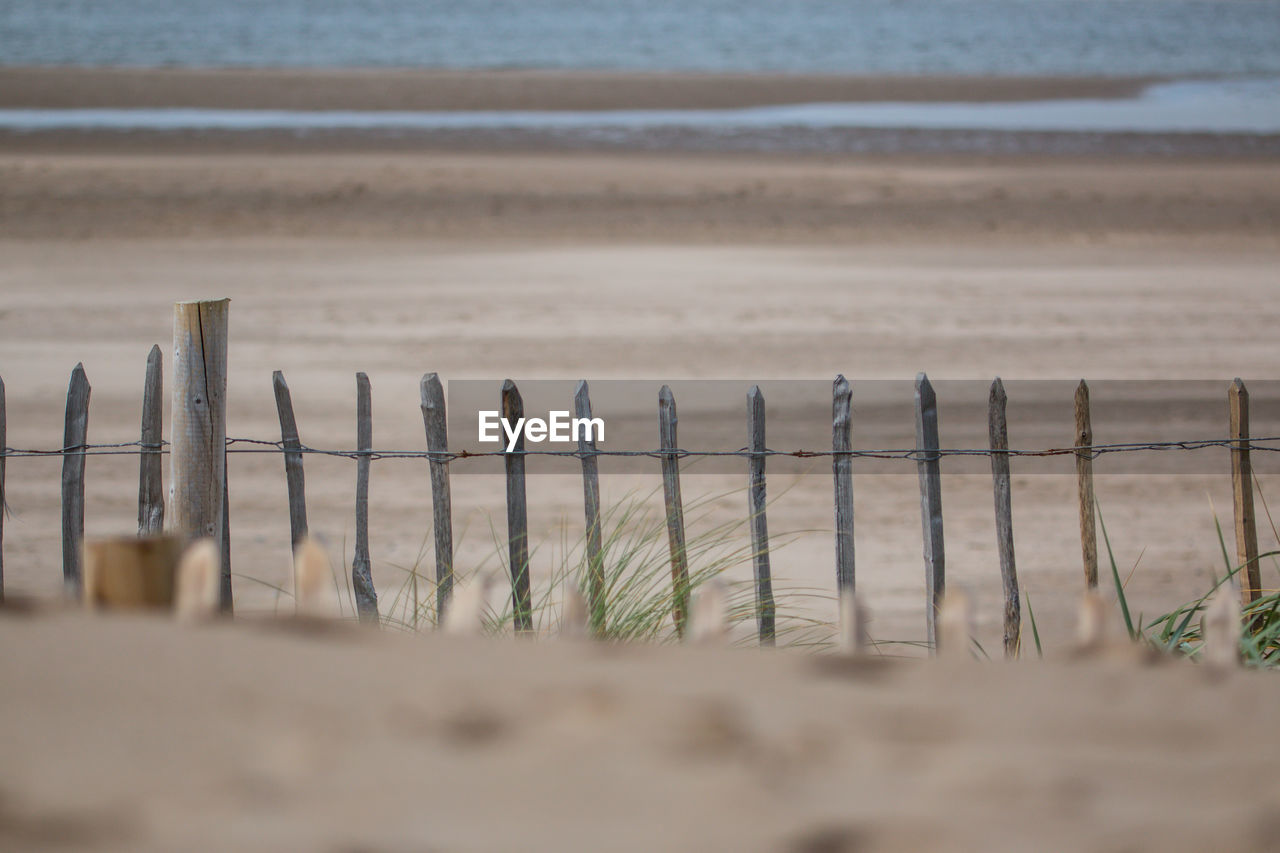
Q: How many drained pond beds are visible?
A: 0